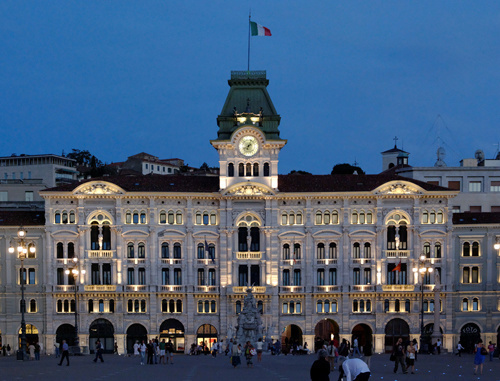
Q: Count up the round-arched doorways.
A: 12